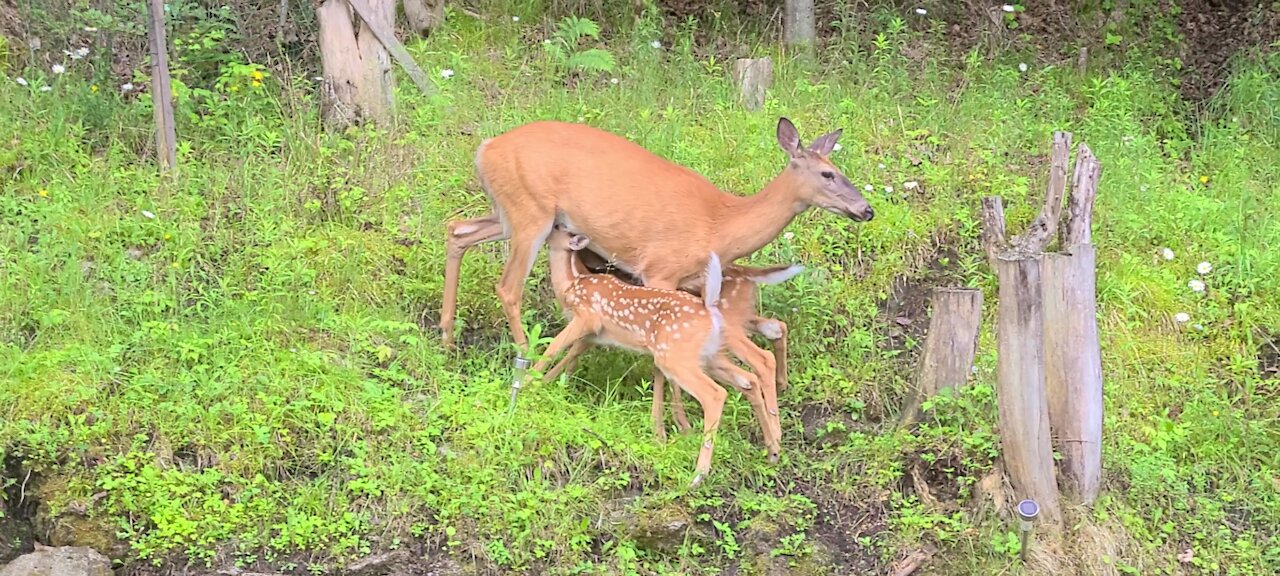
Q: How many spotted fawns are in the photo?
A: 2